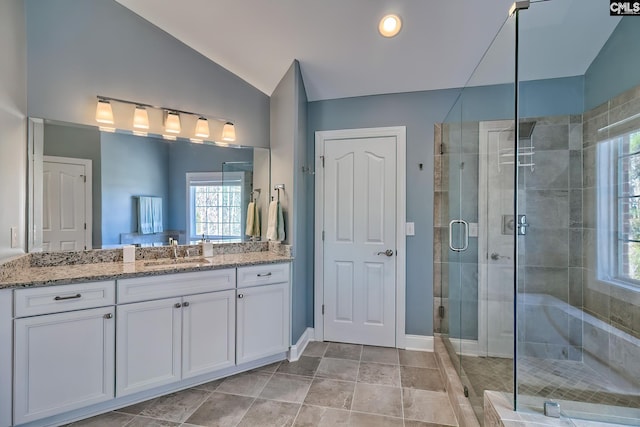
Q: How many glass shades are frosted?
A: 5